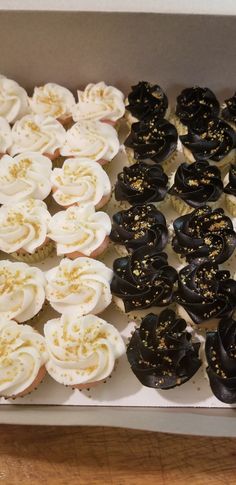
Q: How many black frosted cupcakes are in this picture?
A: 14